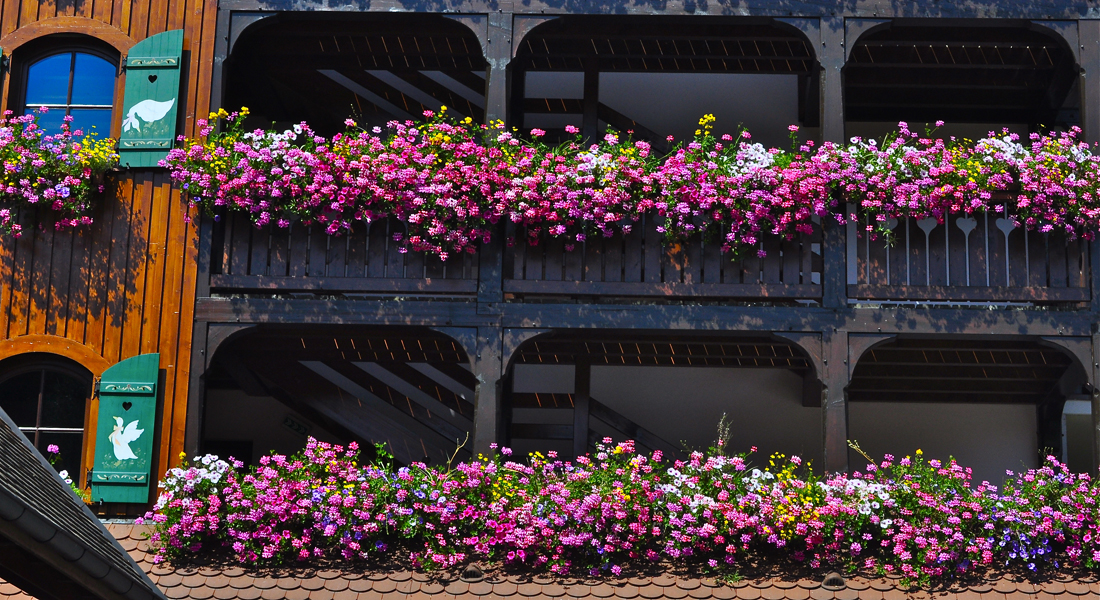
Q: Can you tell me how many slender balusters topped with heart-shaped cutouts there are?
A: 4